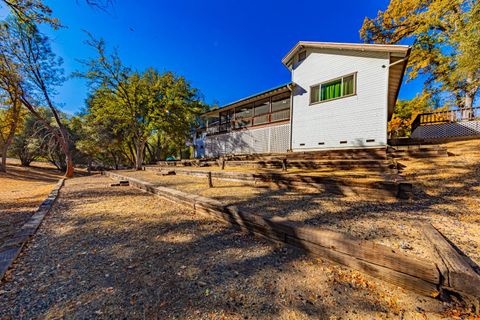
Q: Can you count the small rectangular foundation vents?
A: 4